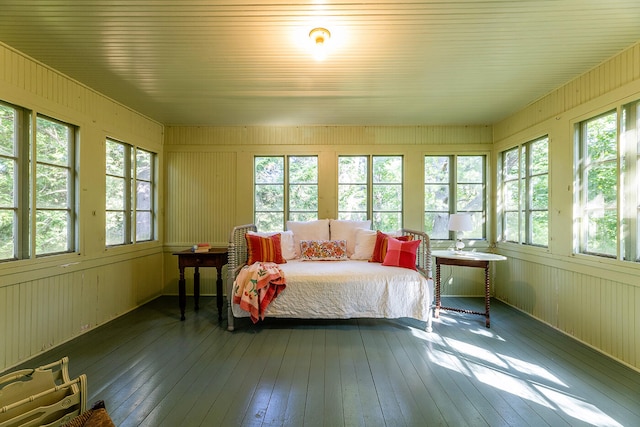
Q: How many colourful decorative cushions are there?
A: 4